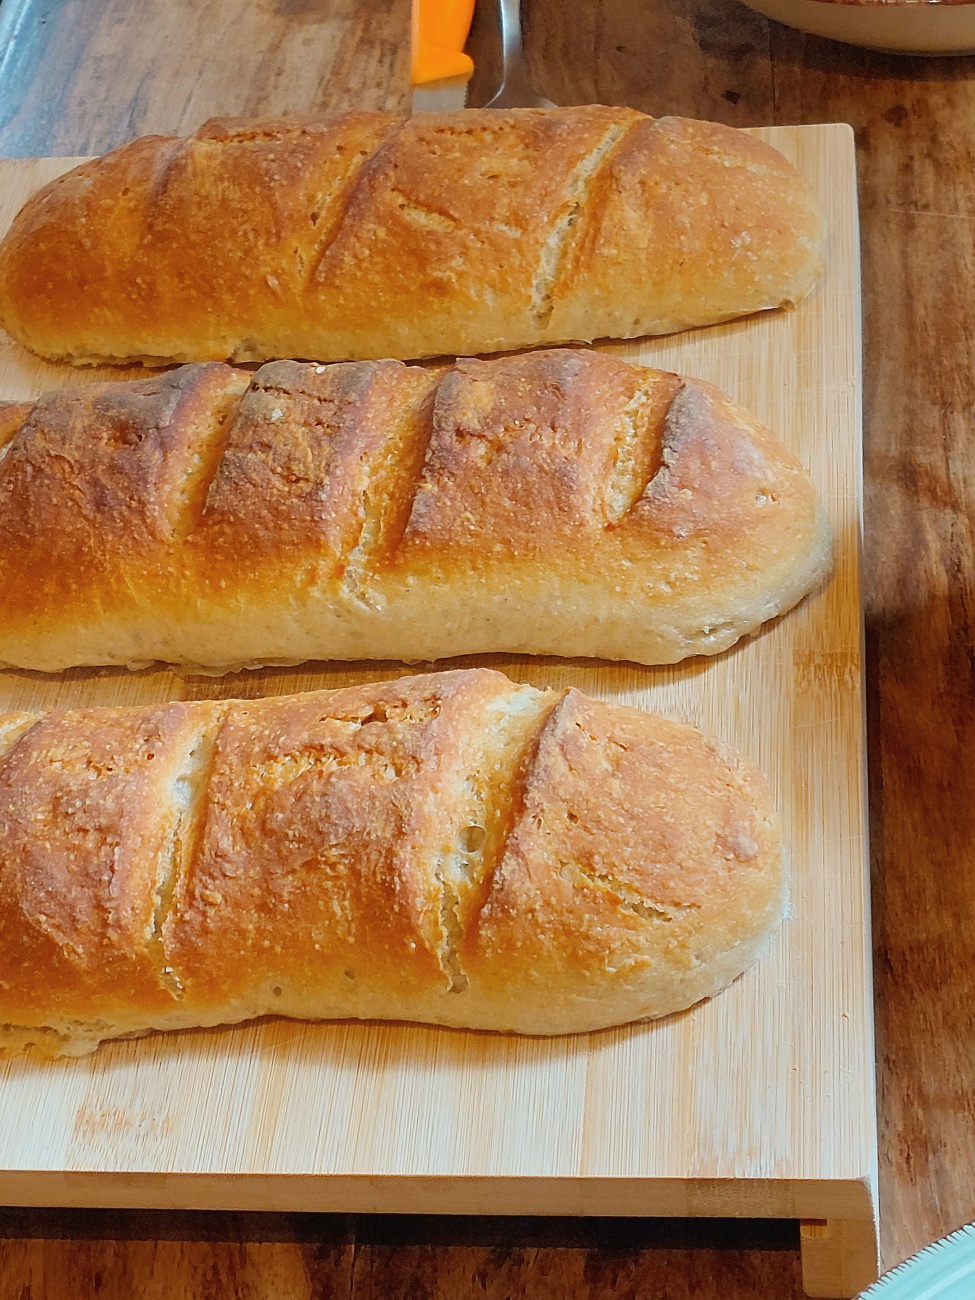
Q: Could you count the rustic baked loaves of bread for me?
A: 3